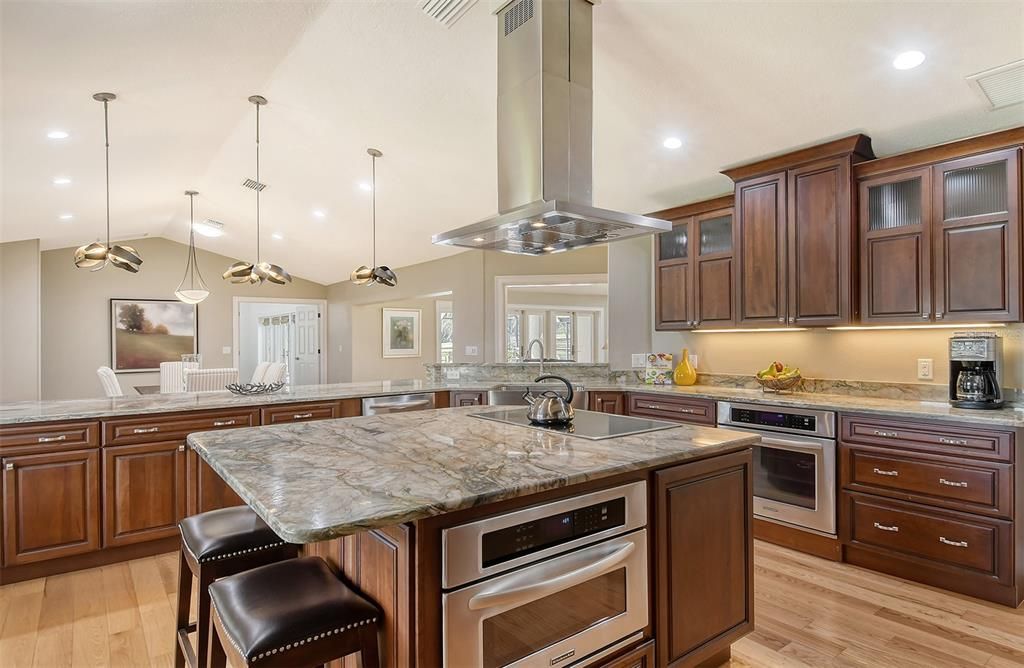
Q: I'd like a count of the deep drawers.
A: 2